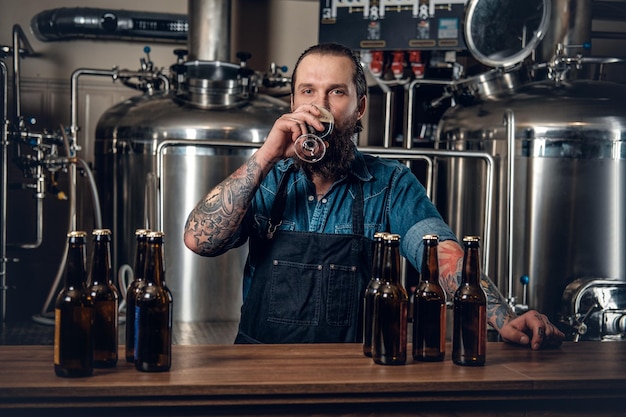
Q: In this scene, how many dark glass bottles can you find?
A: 8